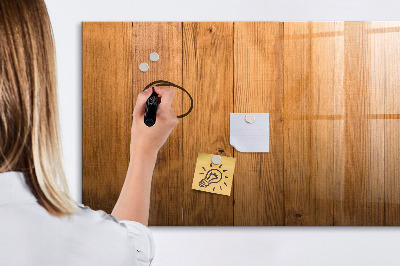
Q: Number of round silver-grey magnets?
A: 4